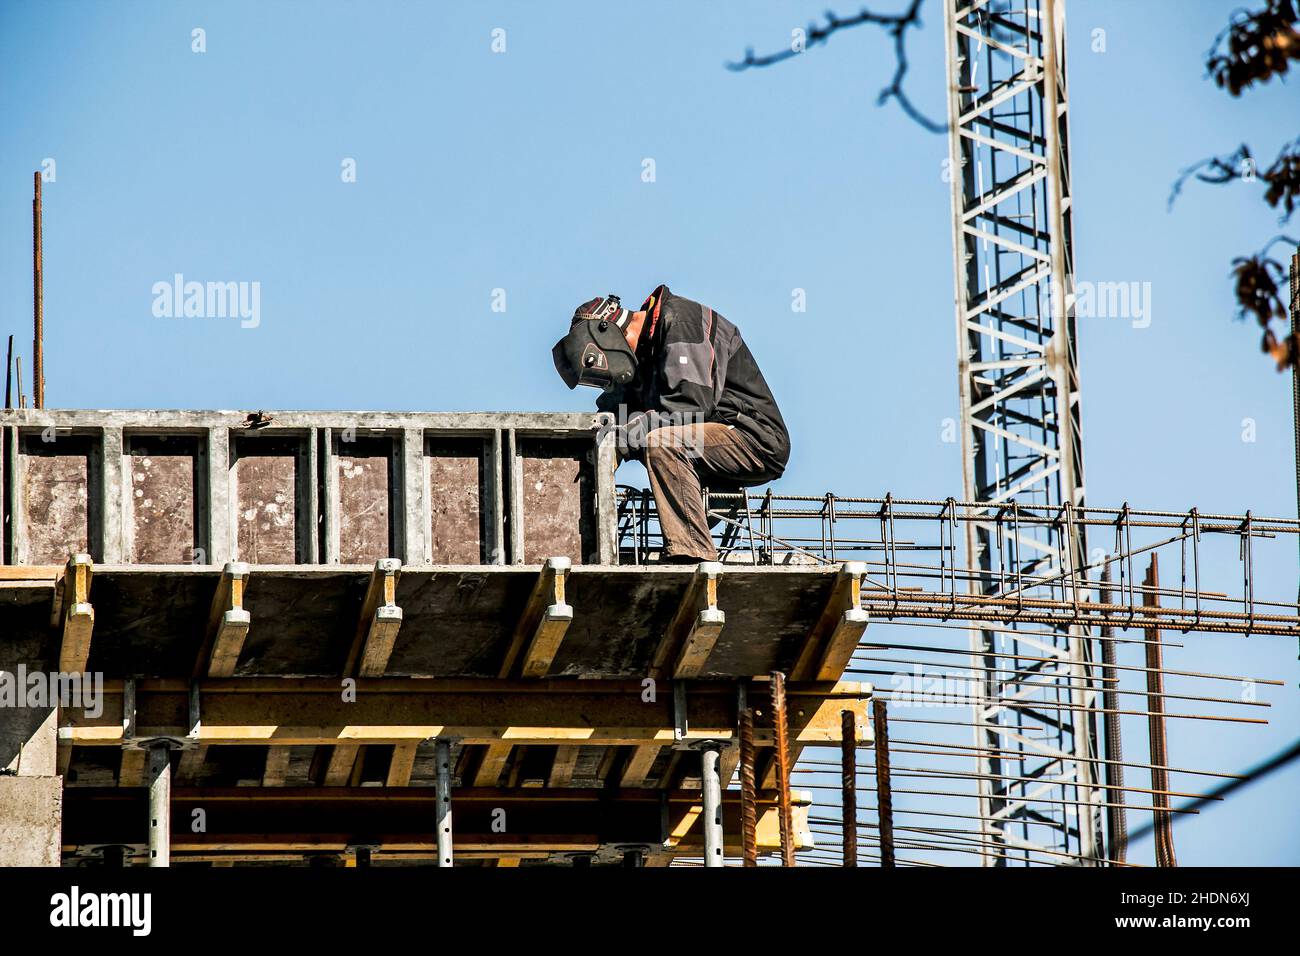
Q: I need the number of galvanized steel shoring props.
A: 3